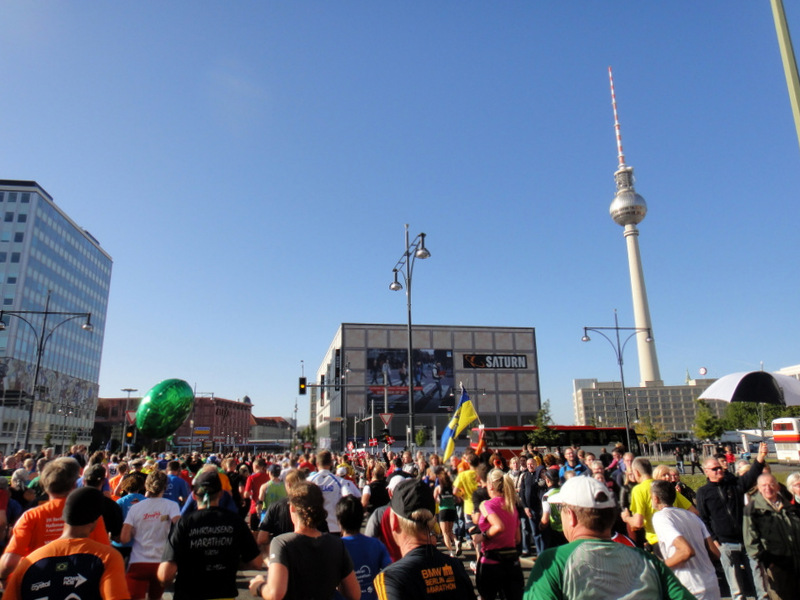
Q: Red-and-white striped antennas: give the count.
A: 1